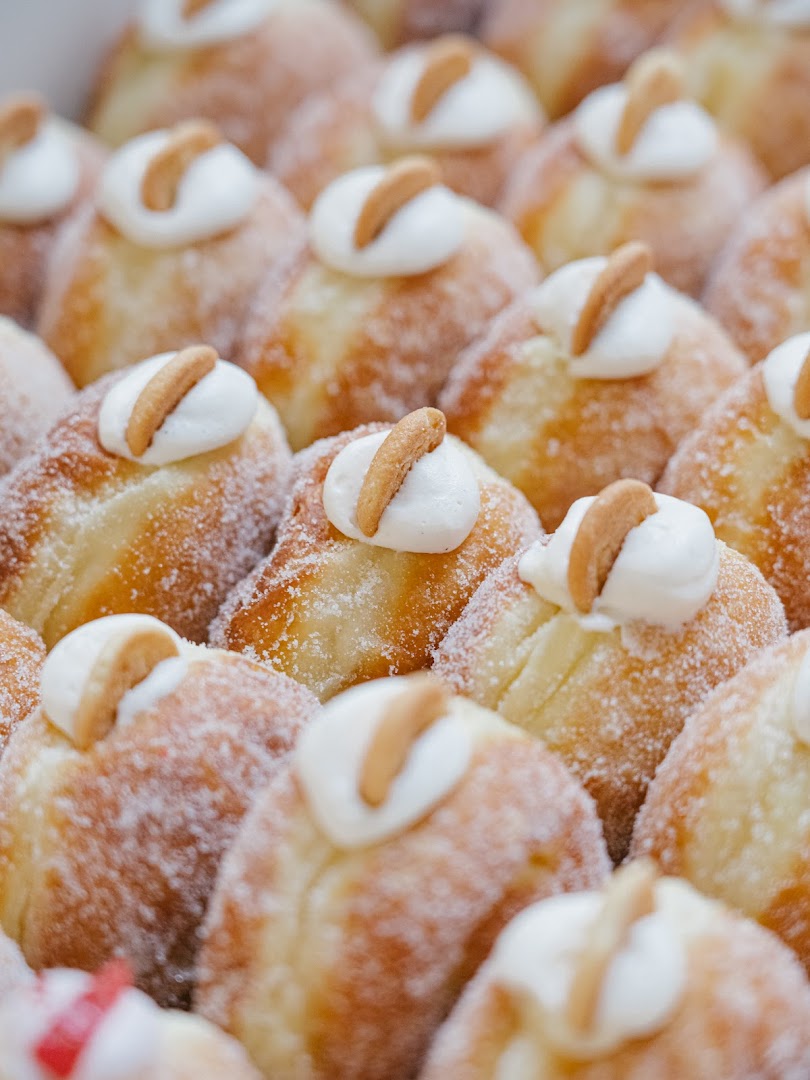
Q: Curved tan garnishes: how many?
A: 14